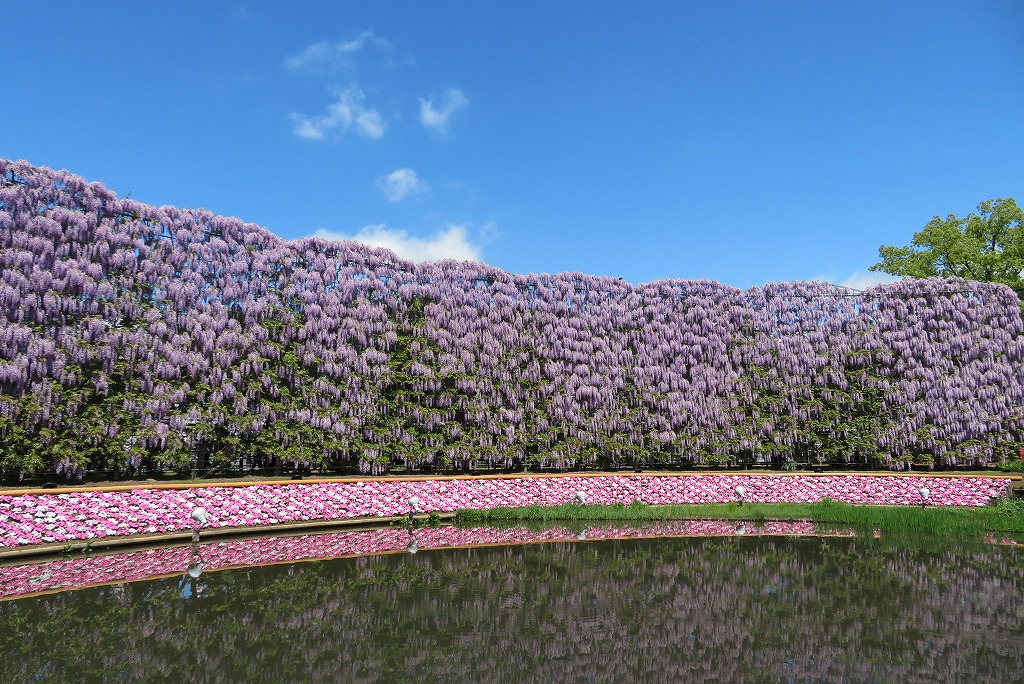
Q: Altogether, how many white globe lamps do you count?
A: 5